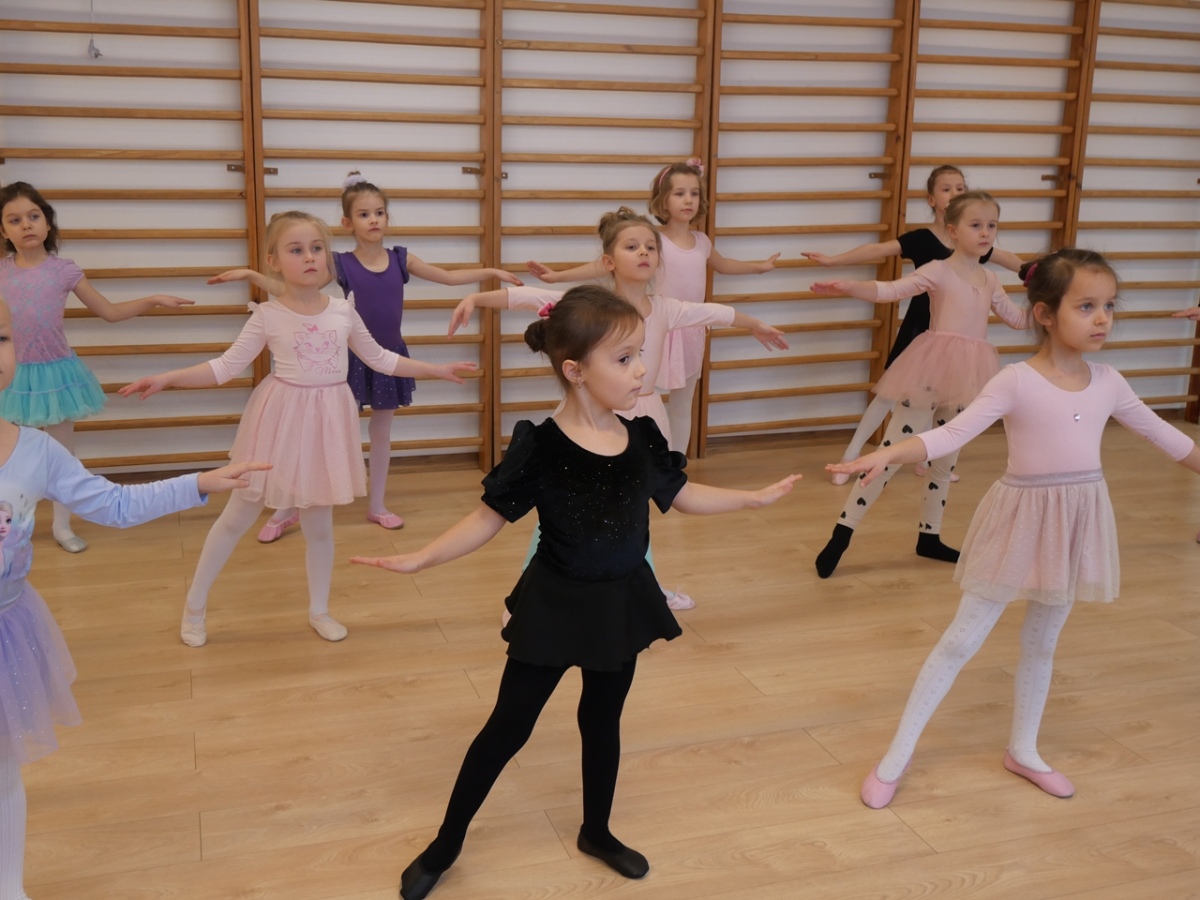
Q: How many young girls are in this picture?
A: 10